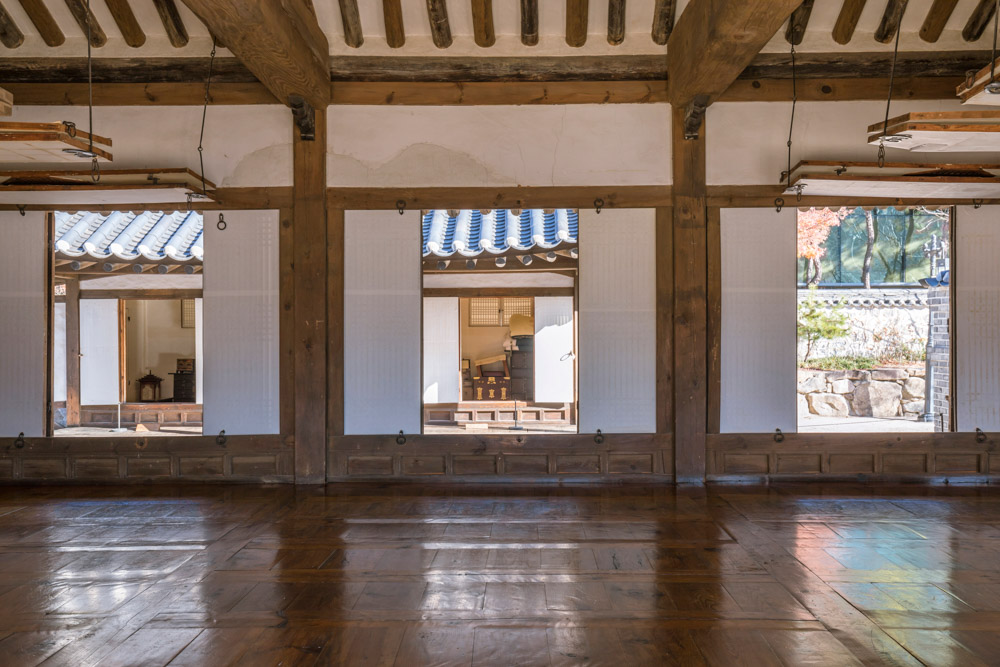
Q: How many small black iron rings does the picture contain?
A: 12